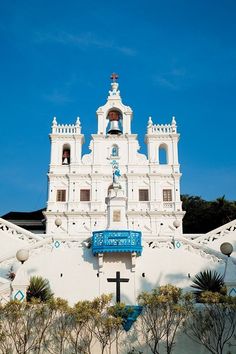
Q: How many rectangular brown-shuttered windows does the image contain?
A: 4